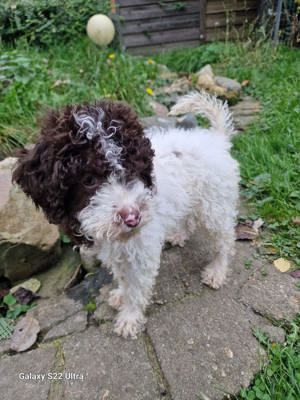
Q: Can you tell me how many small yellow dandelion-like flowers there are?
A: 3